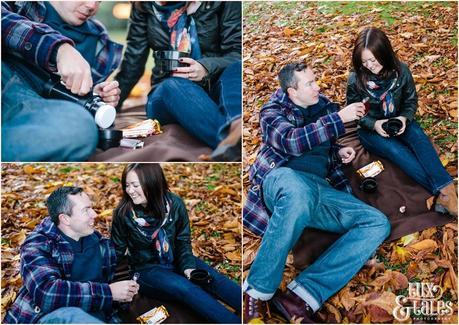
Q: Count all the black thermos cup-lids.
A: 5